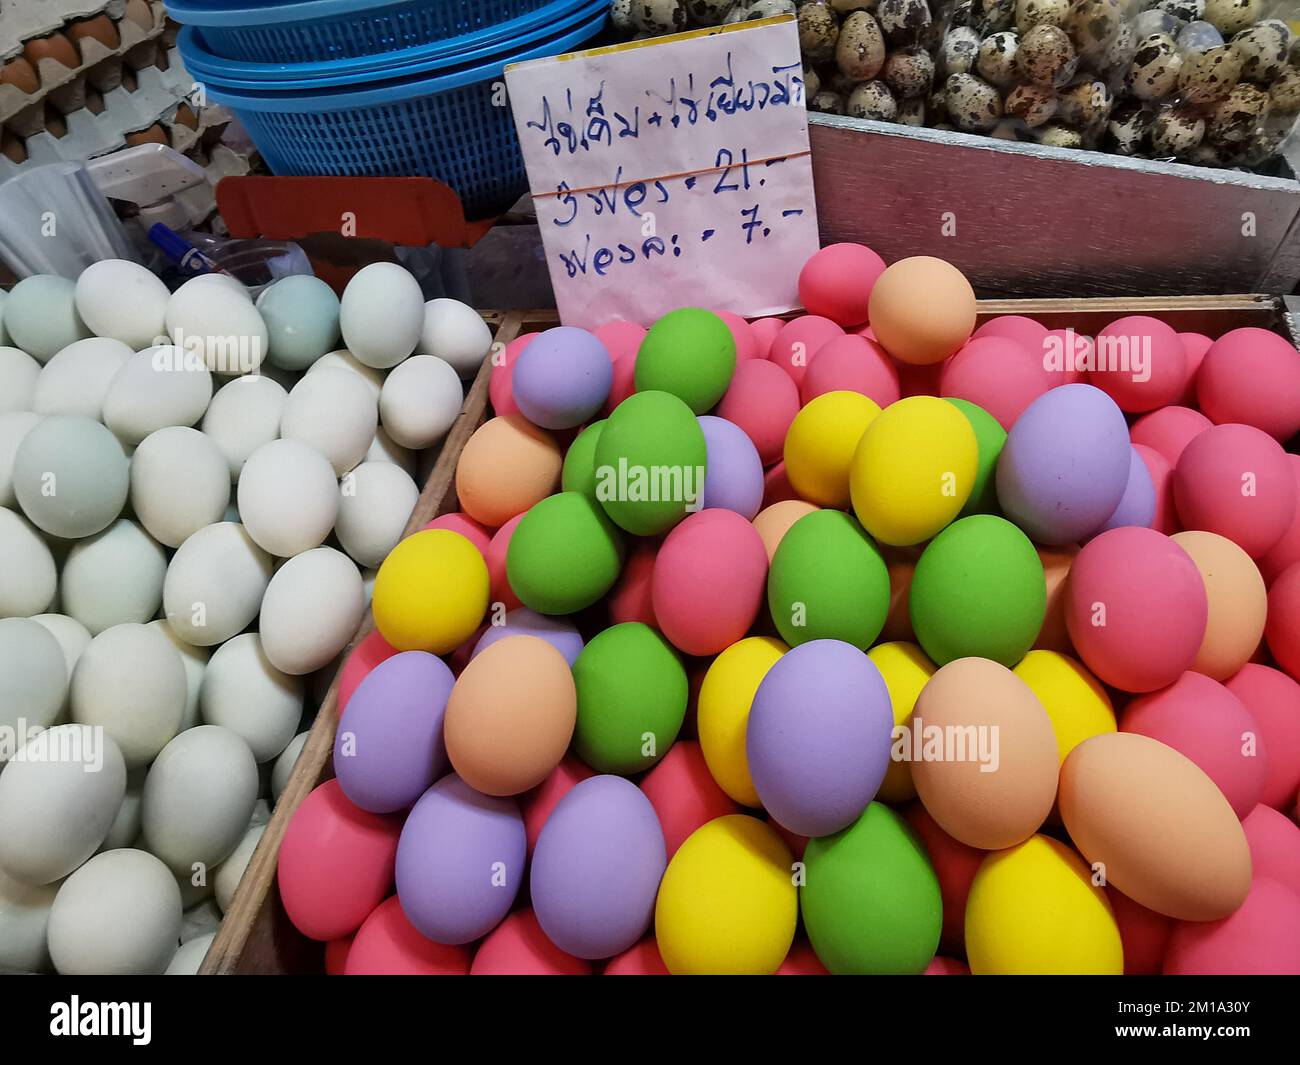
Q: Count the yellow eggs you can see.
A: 8